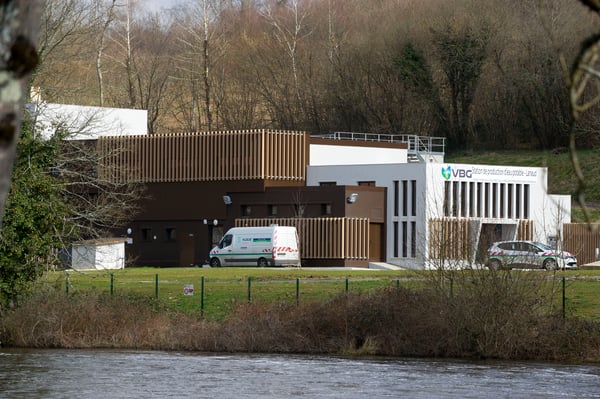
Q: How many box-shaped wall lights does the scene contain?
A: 2